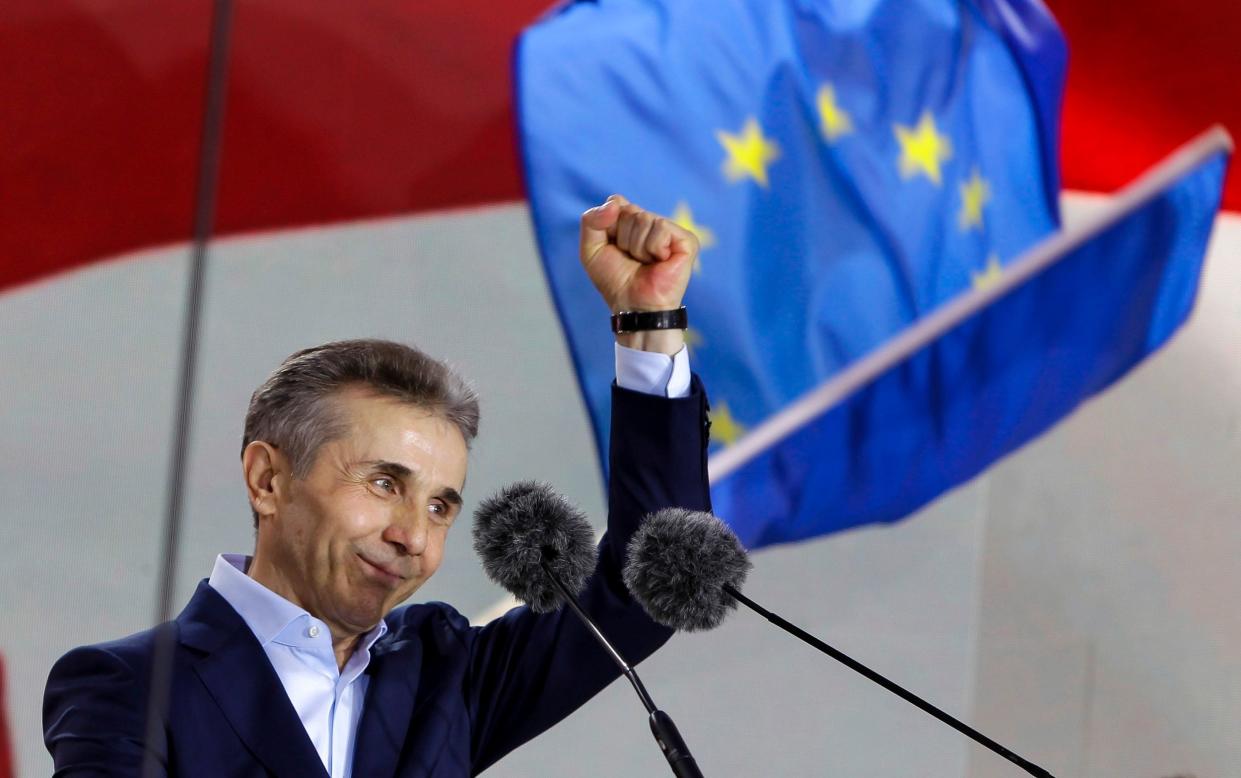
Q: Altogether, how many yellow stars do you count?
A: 8